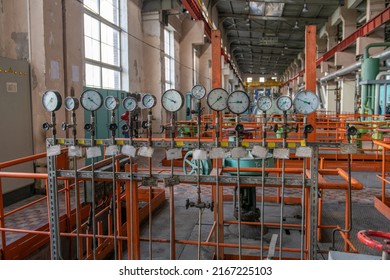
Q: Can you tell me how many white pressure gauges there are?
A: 13